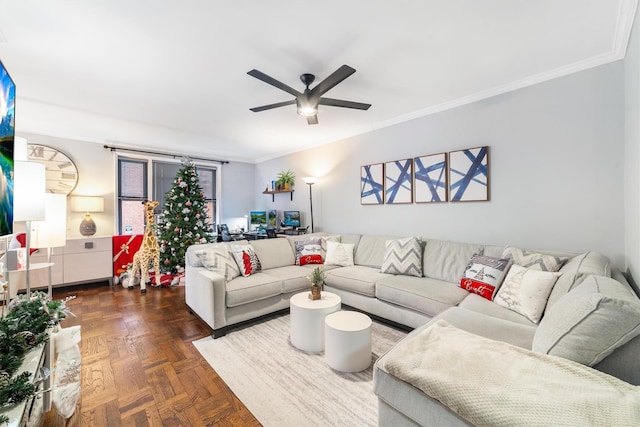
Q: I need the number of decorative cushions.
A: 9